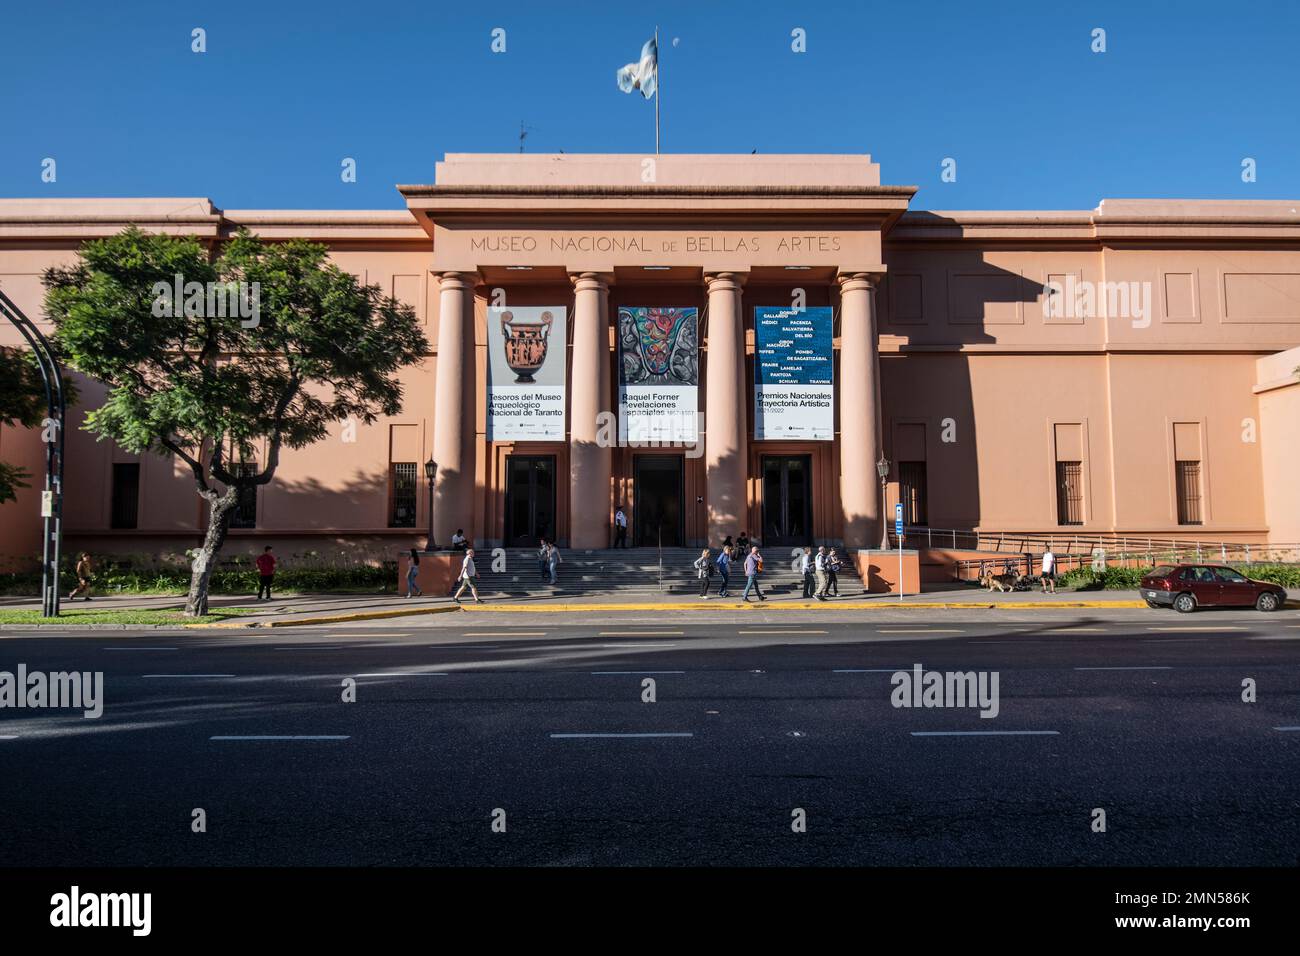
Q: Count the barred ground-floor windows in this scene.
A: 6